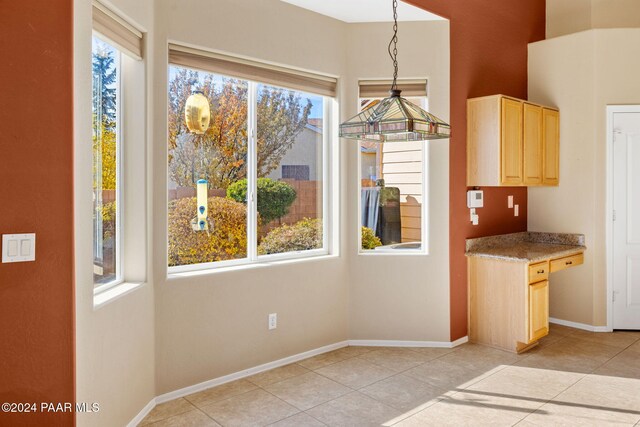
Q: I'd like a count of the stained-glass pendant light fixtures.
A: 1